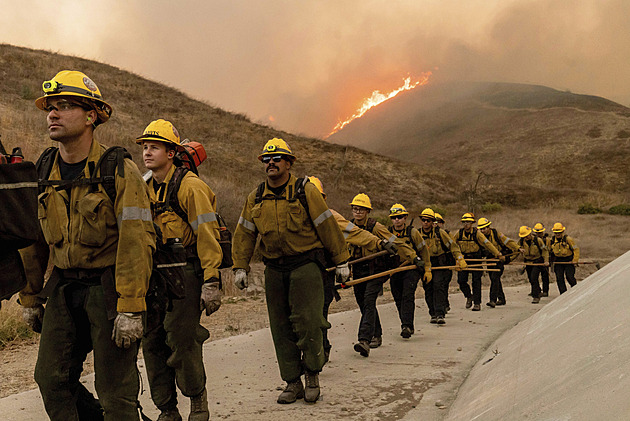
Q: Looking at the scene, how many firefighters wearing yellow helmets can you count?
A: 13